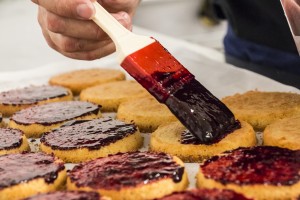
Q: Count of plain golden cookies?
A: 5